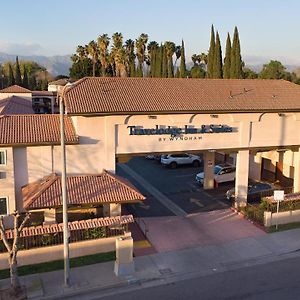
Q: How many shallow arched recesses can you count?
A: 3